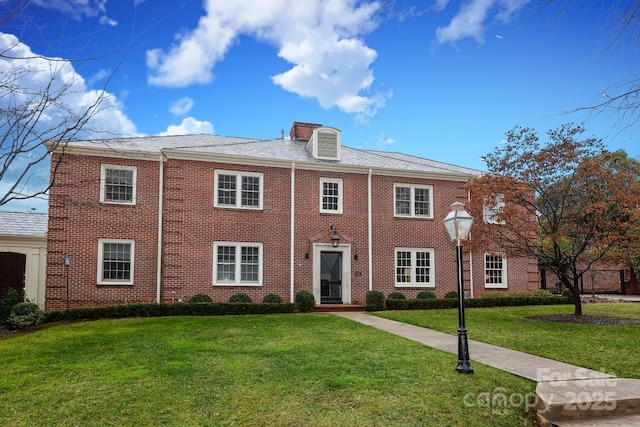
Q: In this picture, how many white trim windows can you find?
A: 9